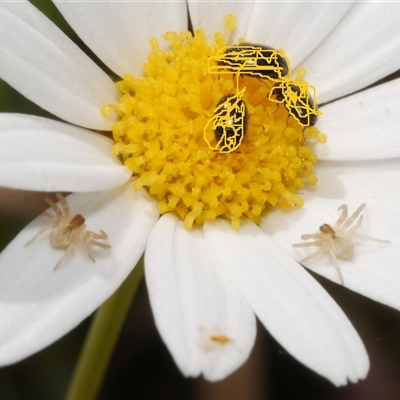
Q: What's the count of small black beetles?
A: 3